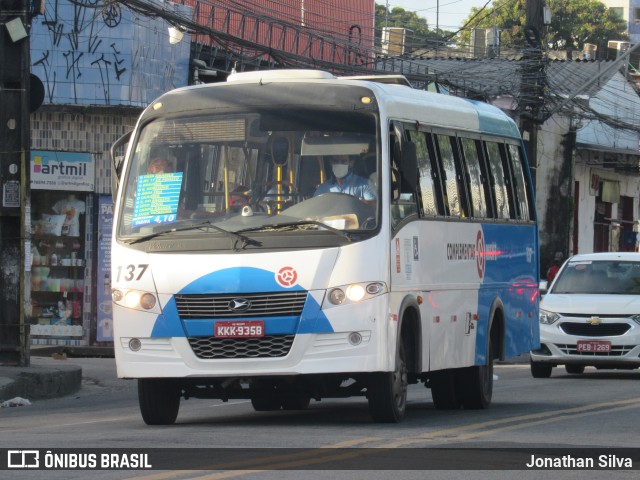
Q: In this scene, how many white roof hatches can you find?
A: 2